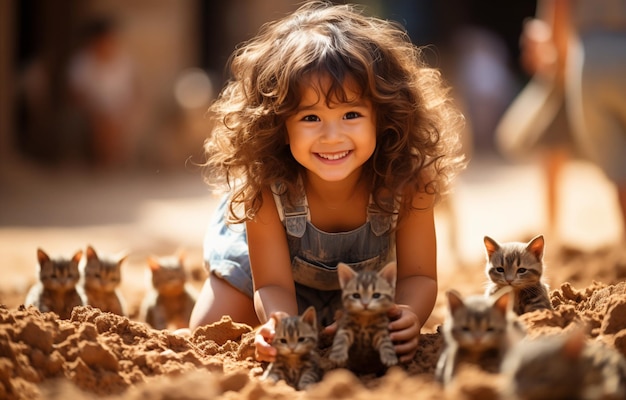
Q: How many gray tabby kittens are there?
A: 8